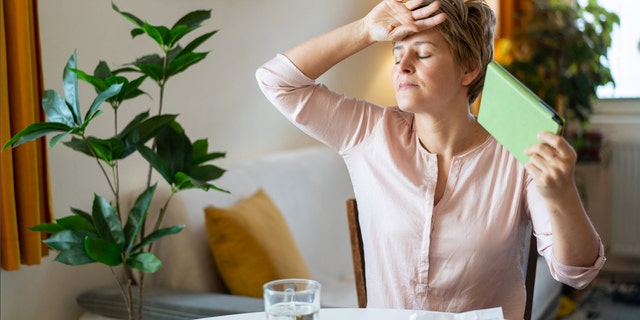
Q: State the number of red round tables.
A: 0